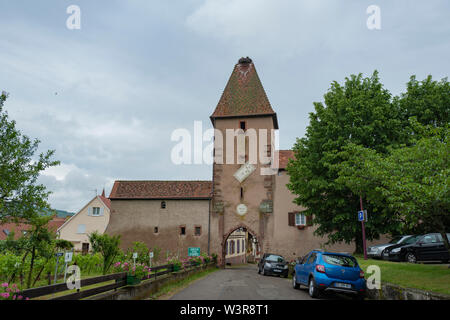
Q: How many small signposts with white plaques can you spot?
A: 3